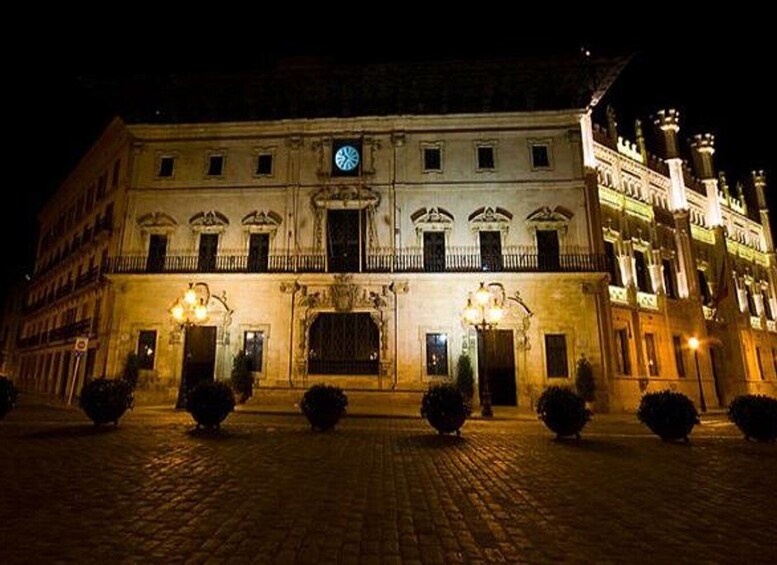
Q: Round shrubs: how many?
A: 8